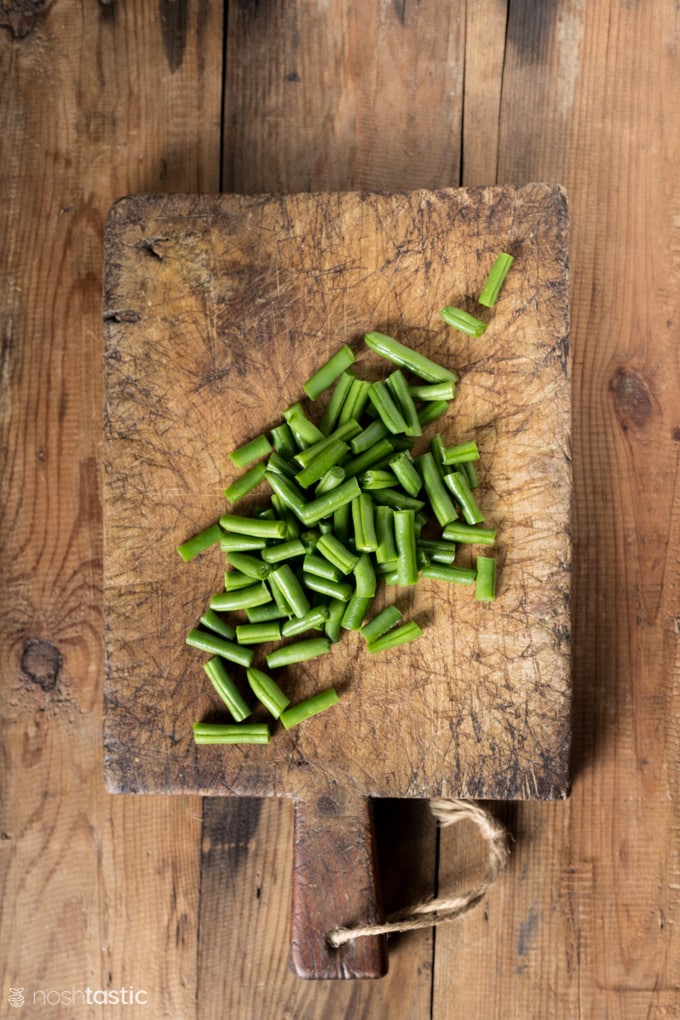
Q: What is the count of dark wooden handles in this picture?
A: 1